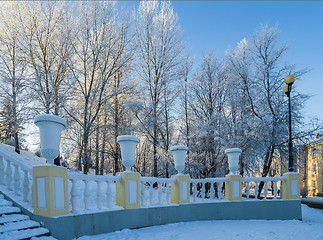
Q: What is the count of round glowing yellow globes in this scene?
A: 2